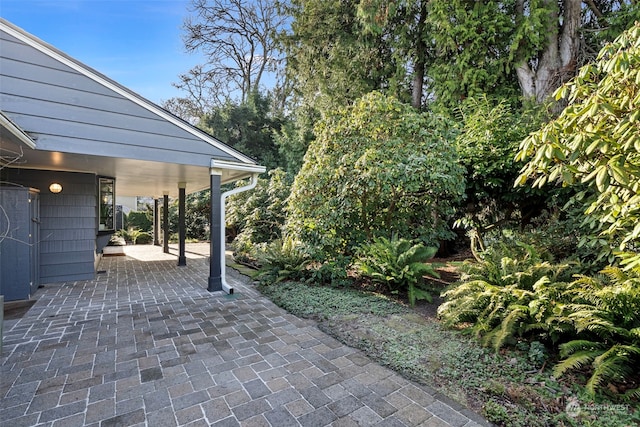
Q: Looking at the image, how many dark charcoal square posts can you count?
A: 4